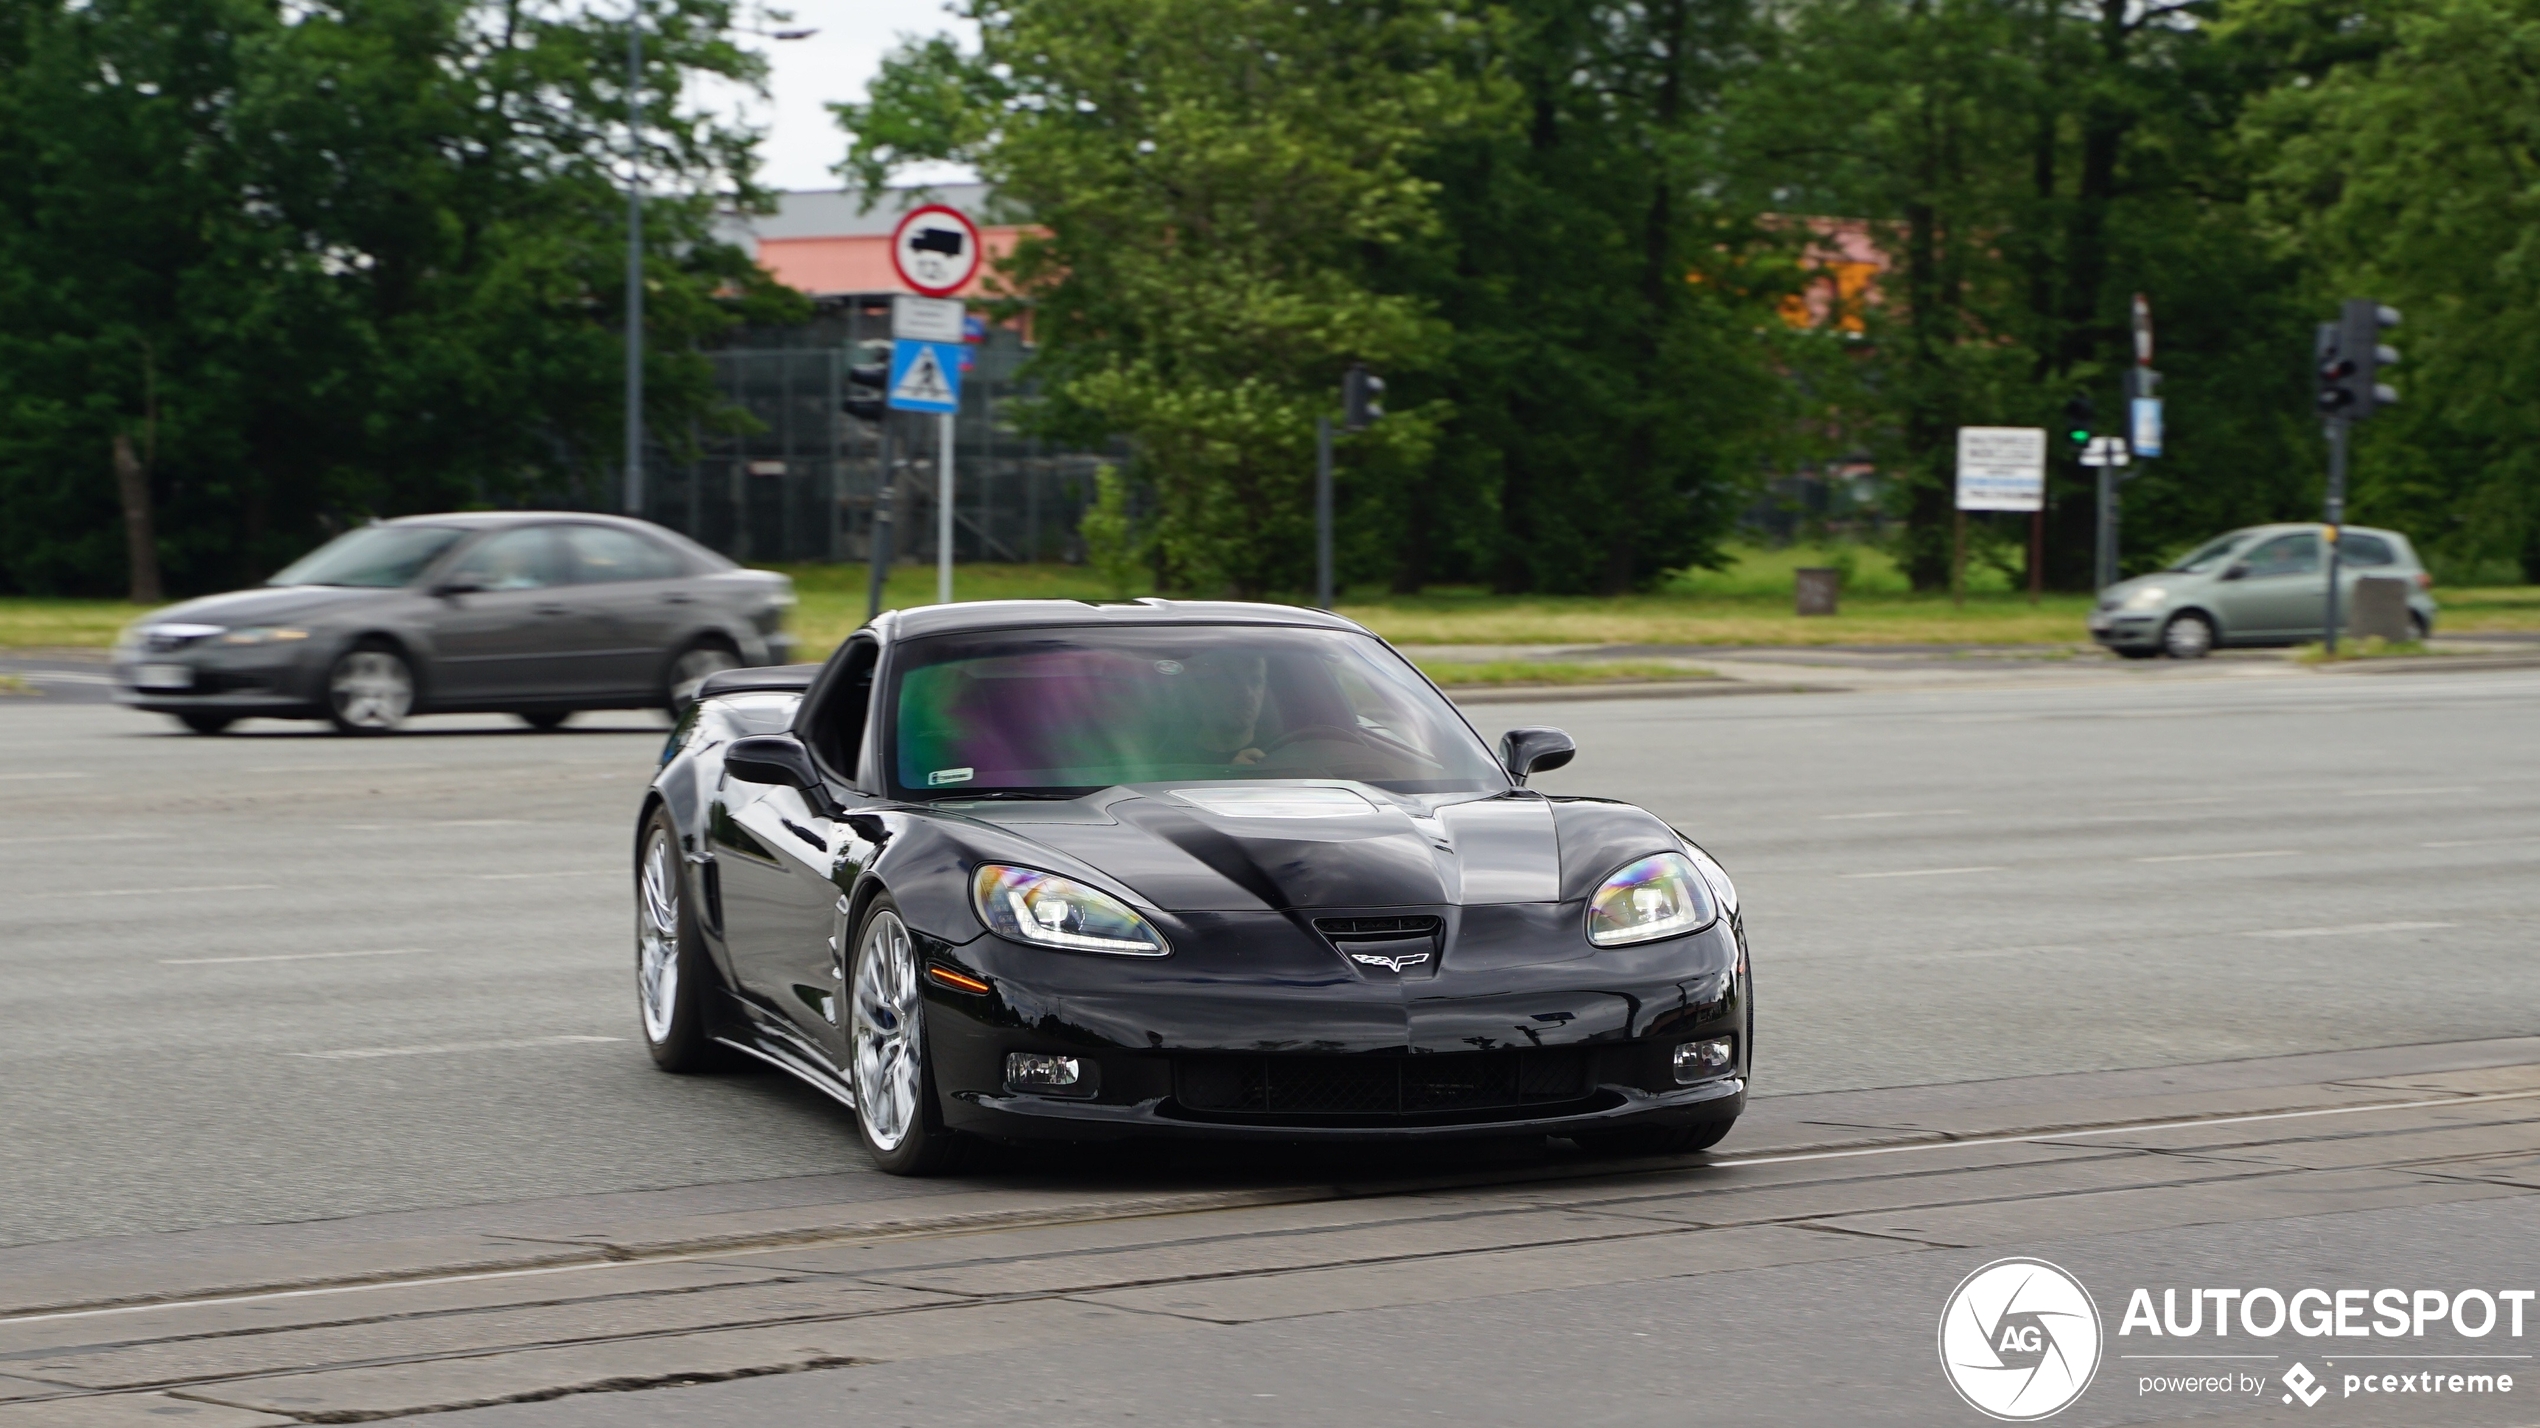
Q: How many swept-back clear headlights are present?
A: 2